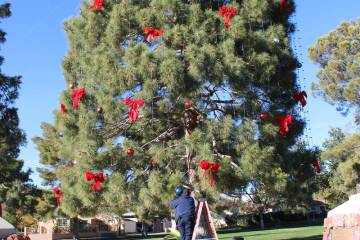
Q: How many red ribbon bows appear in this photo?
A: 13